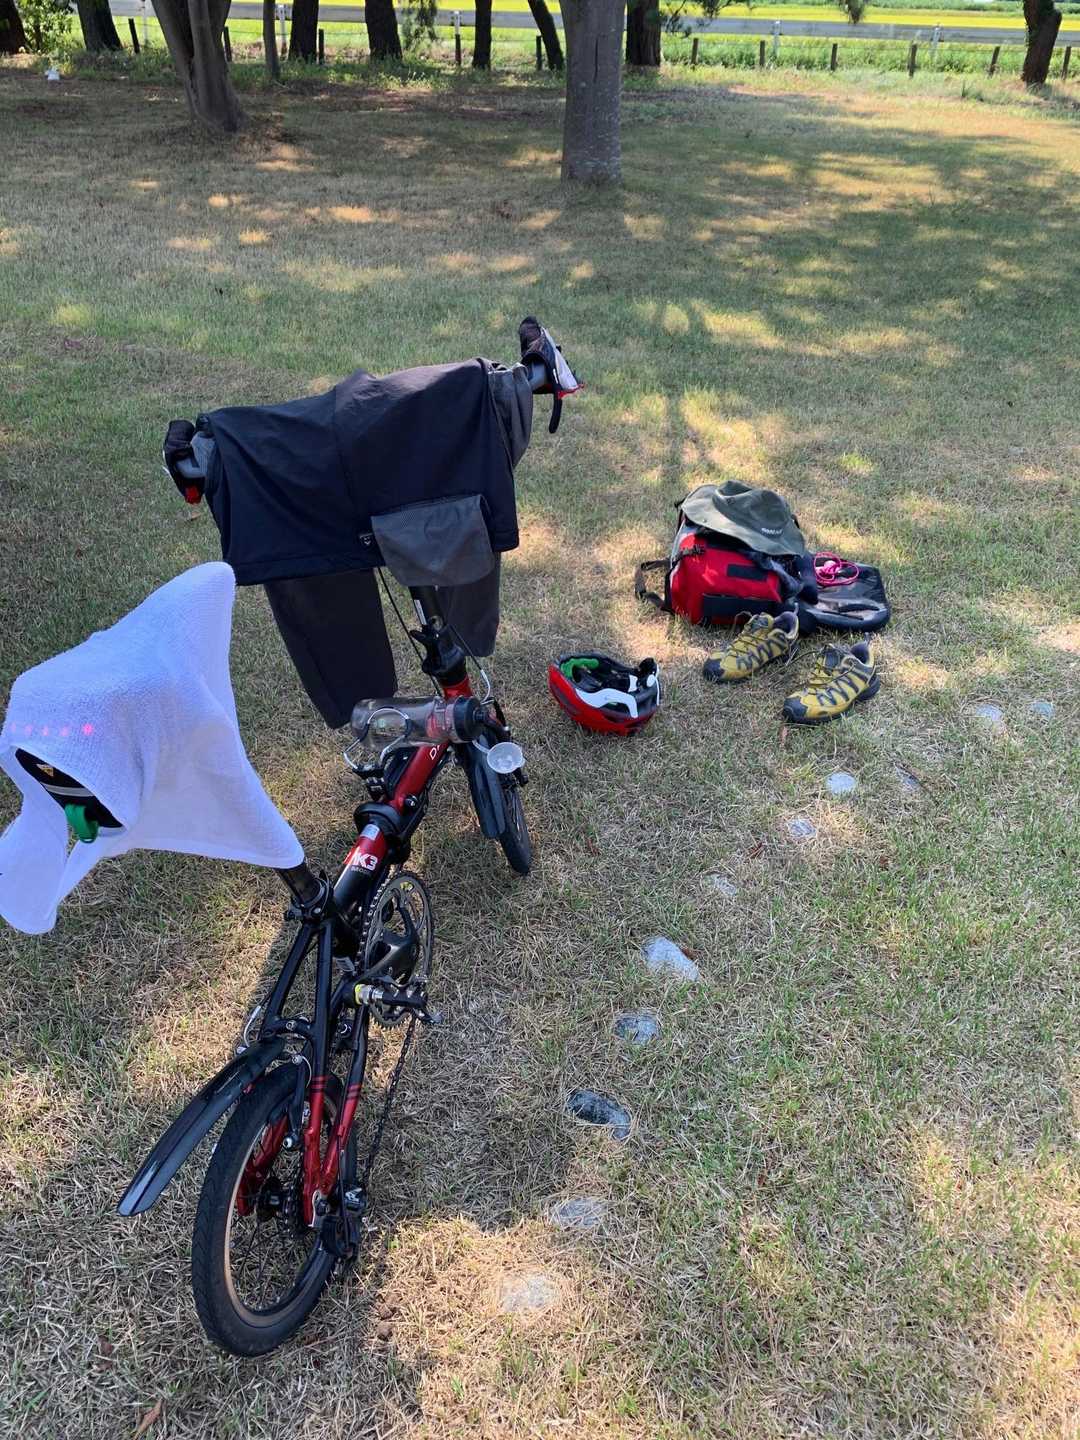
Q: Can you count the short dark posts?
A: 11